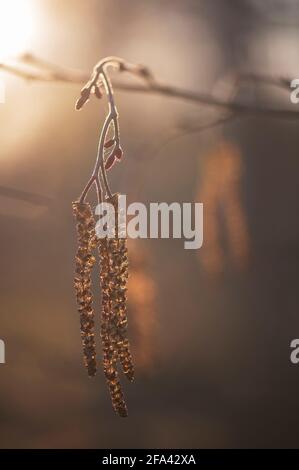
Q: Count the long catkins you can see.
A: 3